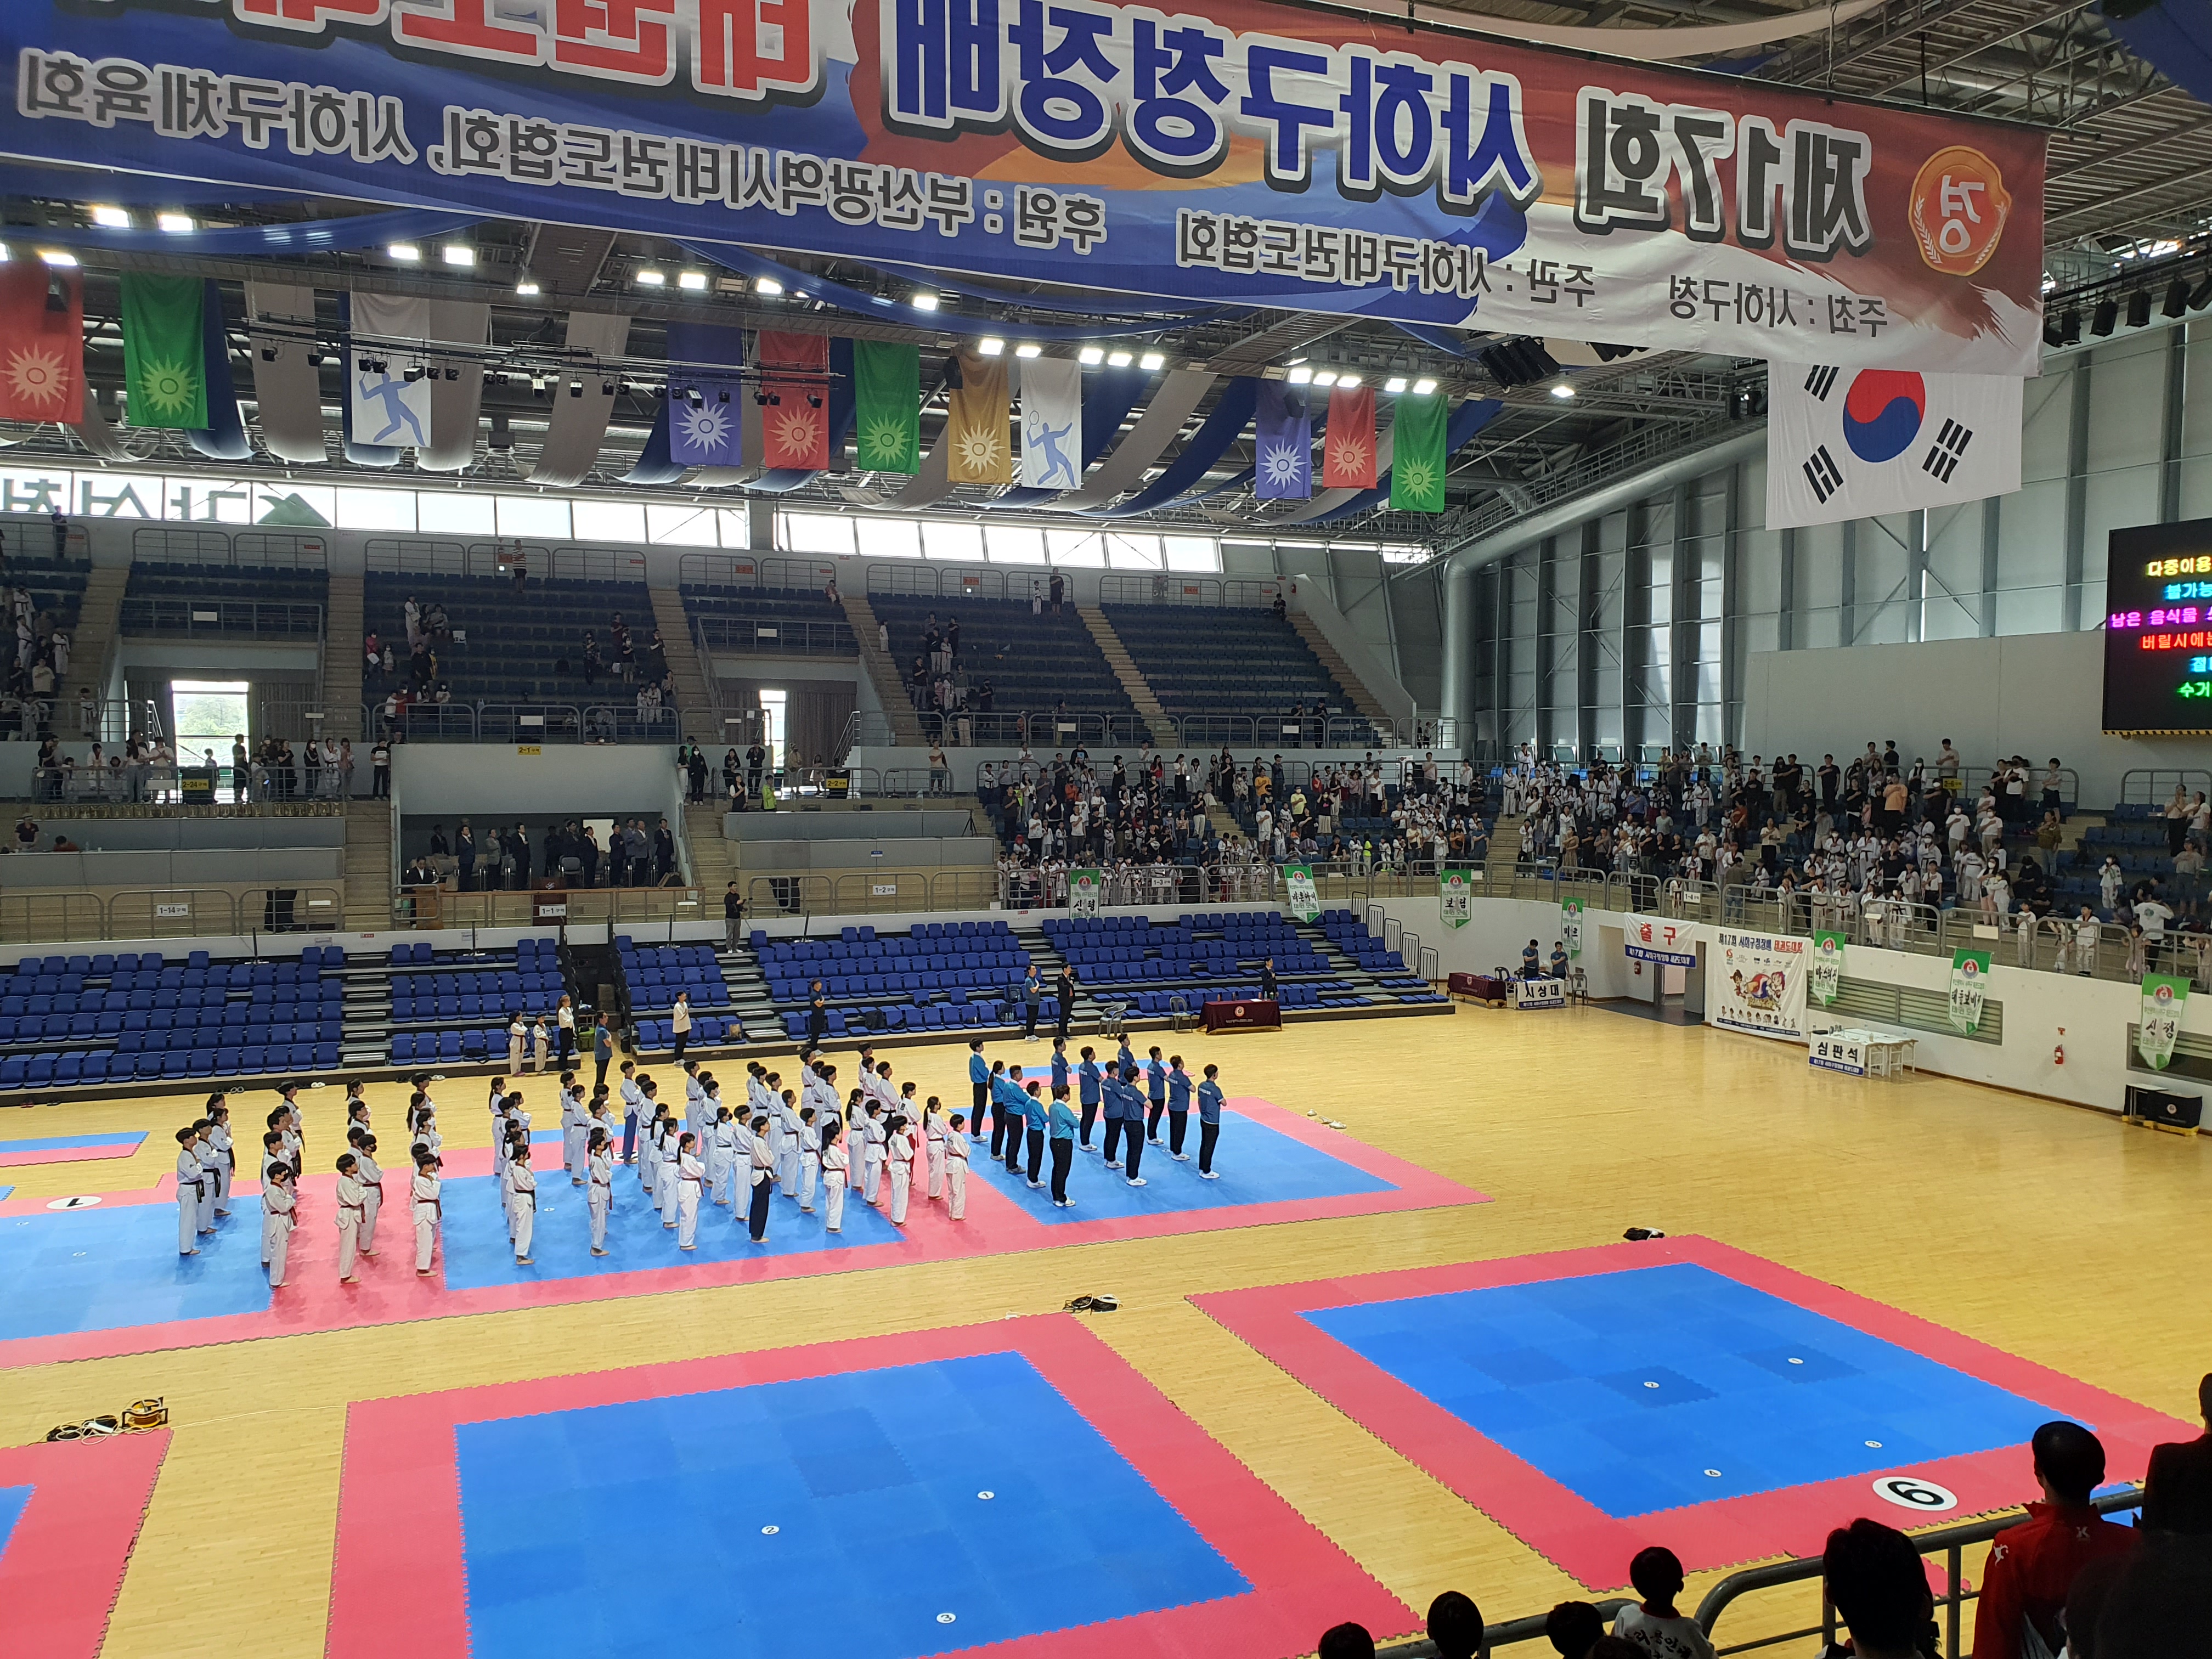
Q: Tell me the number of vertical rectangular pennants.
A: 11